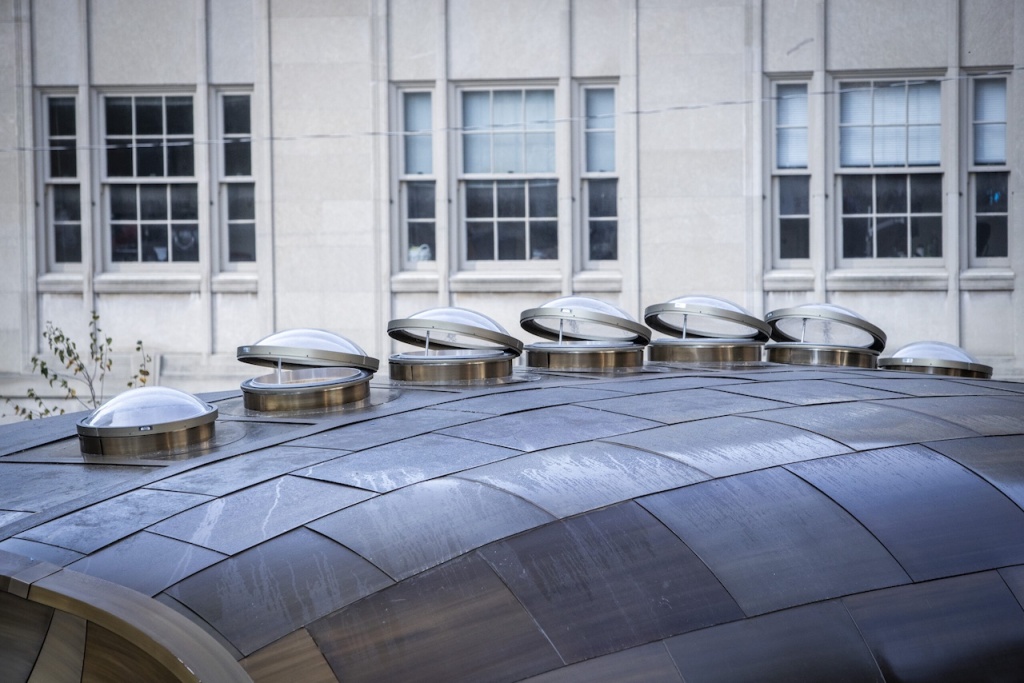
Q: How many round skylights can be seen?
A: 7